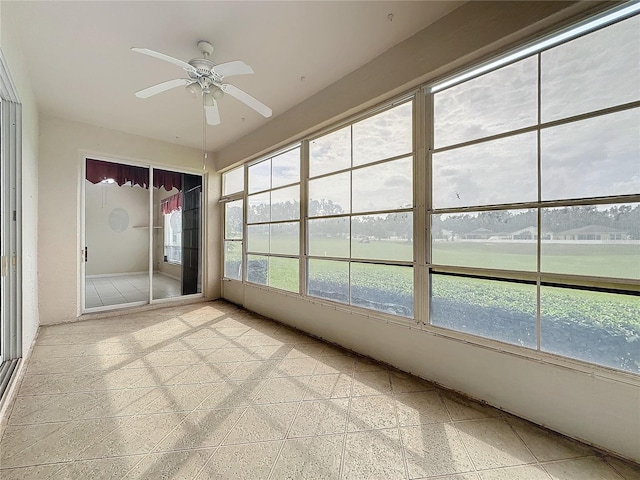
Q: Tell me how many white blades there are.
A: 5